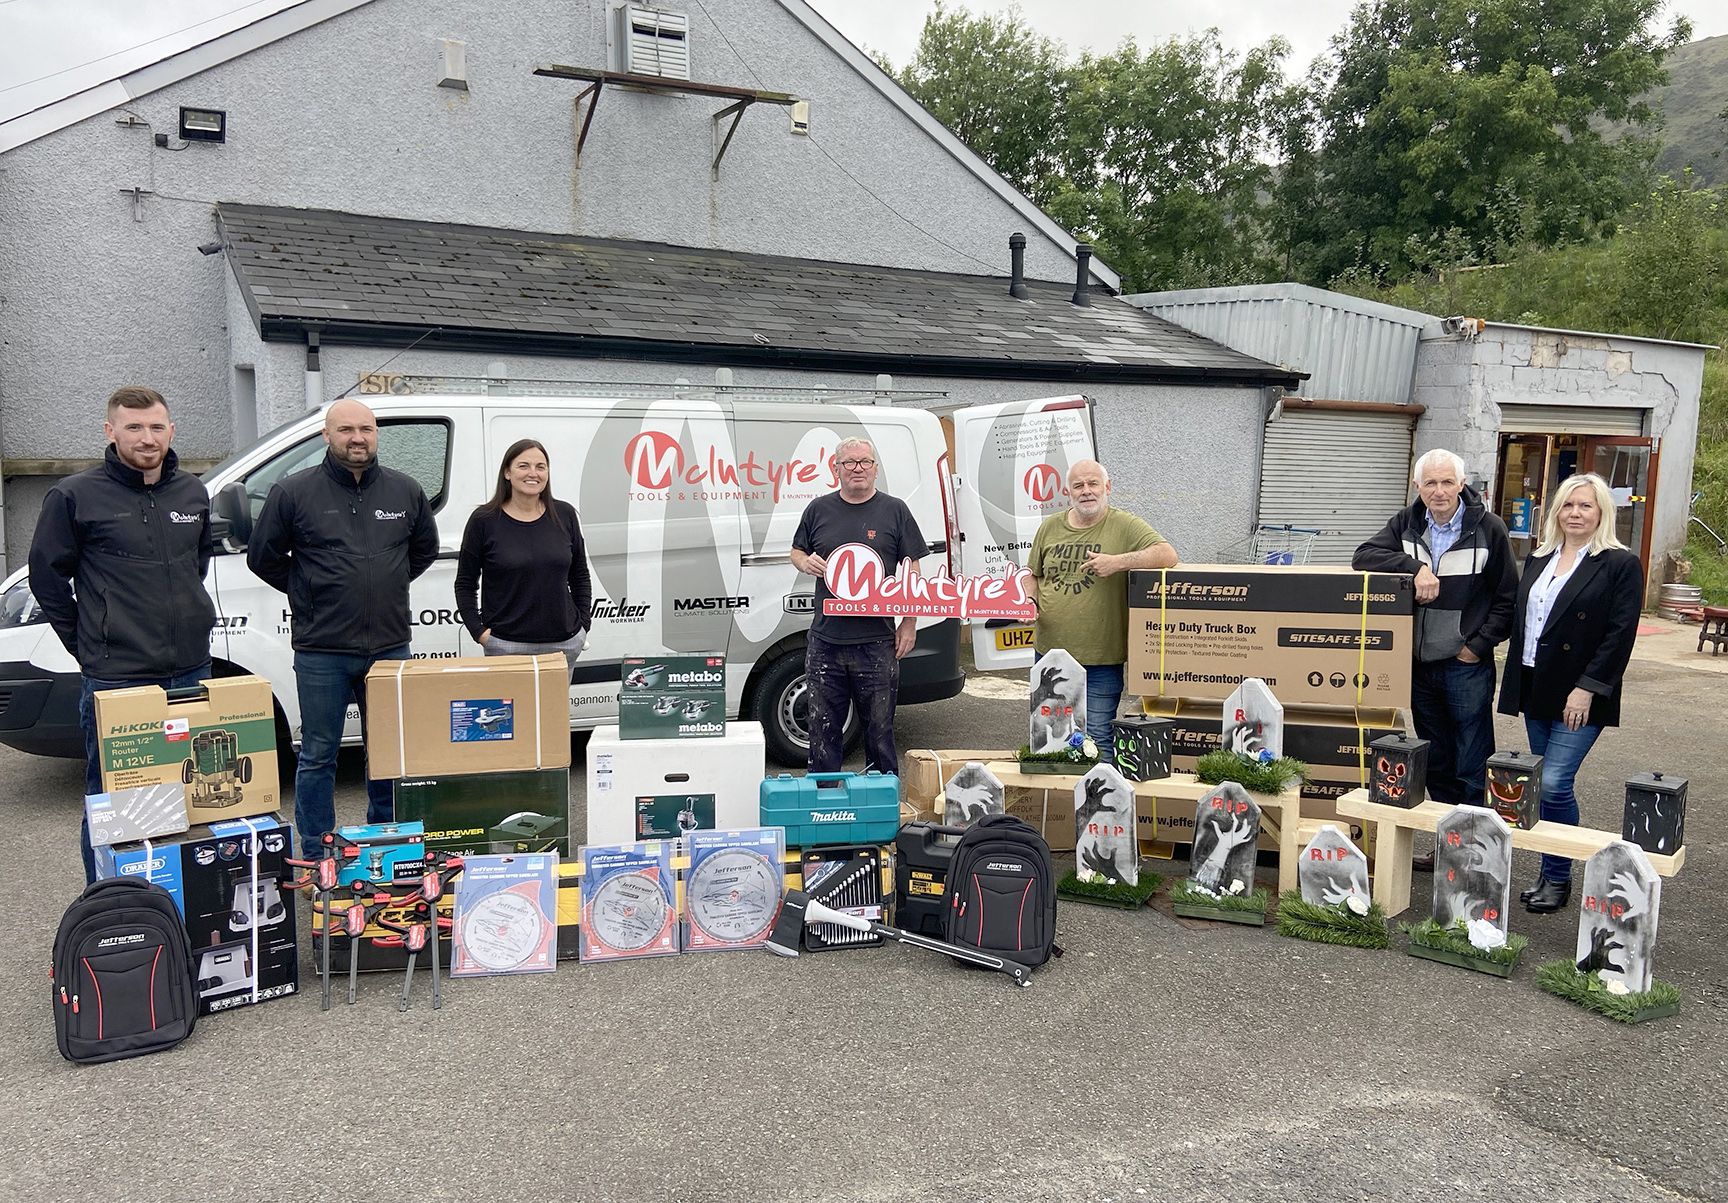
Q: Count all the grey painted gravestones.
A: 8